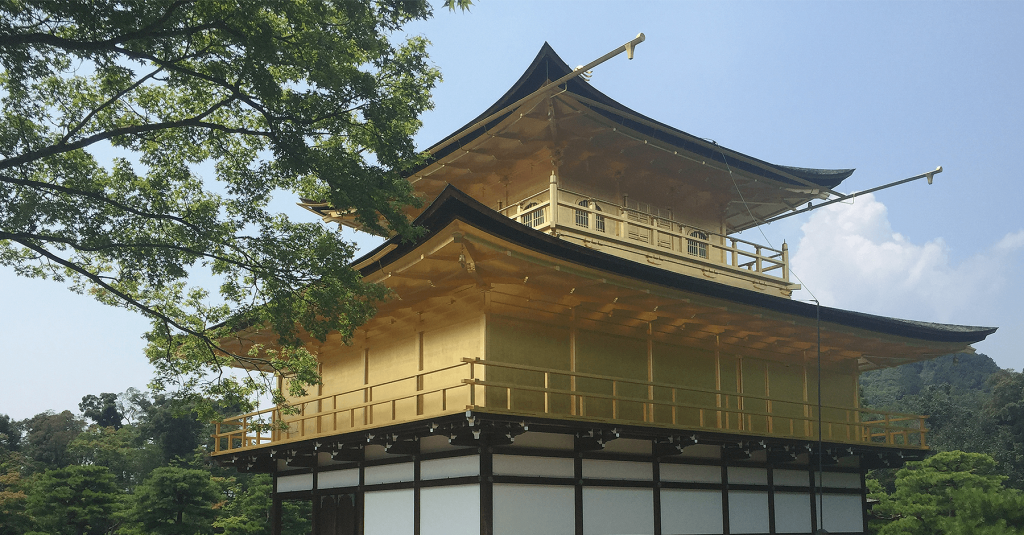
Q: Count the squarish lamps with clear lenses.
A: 0